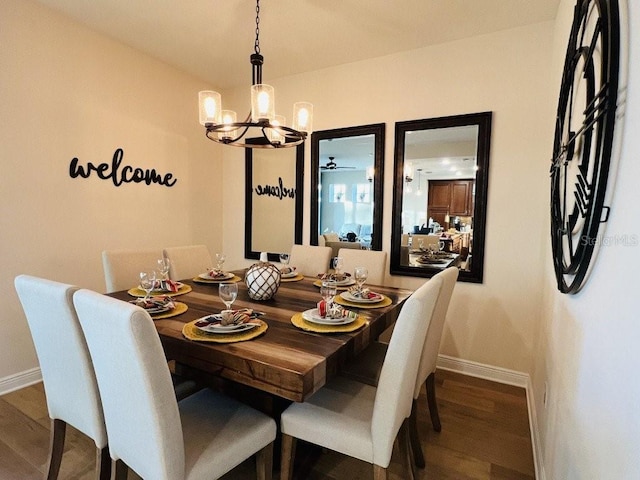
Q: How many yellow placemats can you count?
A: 8